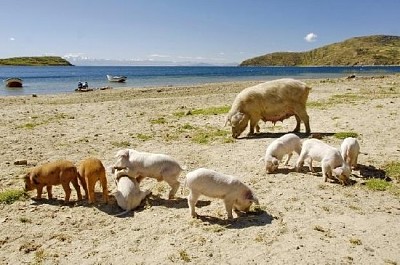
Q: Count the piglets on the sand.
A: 8